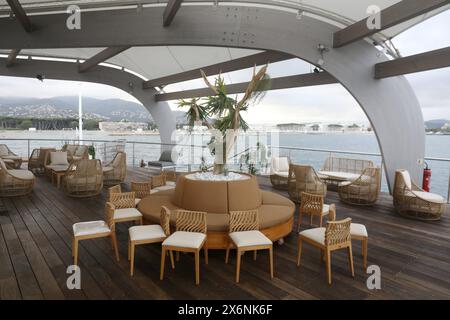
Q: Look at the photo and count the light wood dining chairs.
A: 12